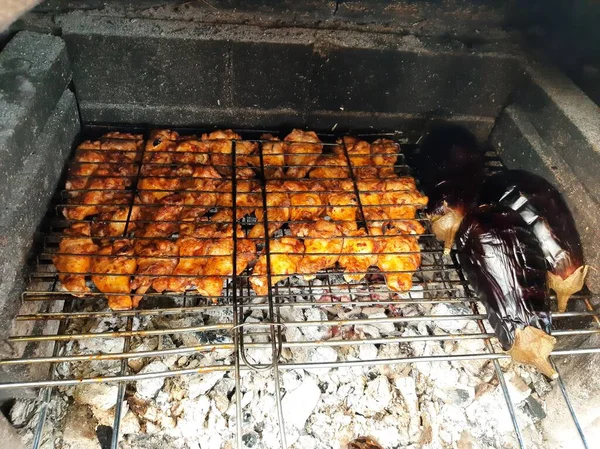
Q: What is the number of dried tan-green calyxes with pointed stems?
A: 3